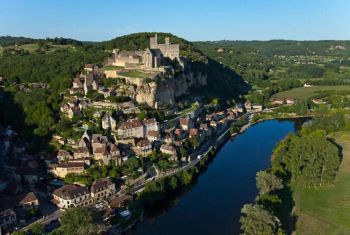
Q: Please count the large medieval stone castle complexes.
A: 1